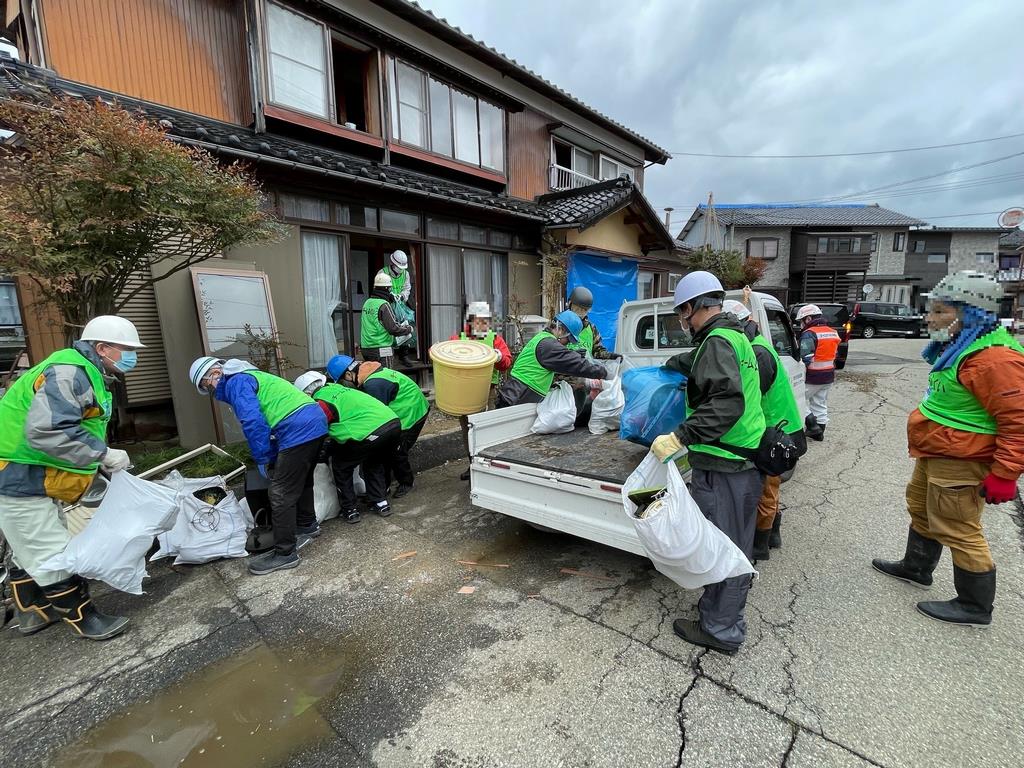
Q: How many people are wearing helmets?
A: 13